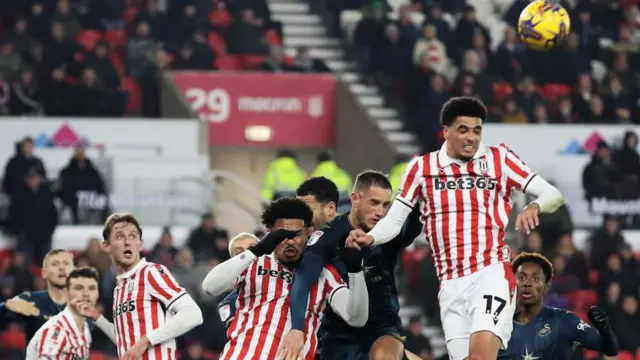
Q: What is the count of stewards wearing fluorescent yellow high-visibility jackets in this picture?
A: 3